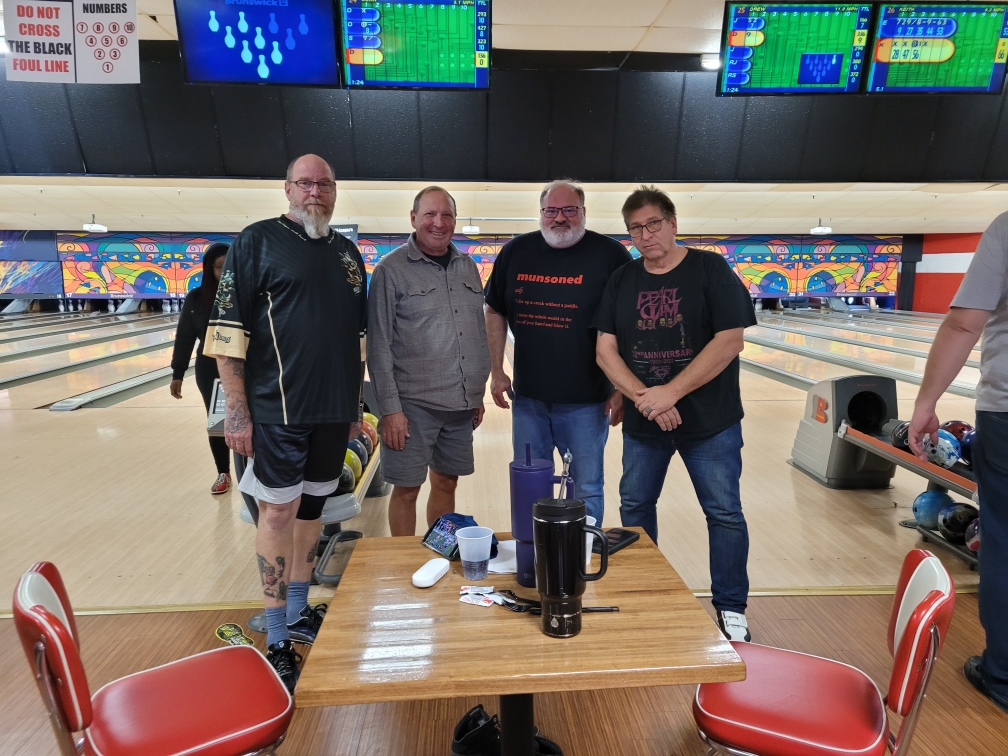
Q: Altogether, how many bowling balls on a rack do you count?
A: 13